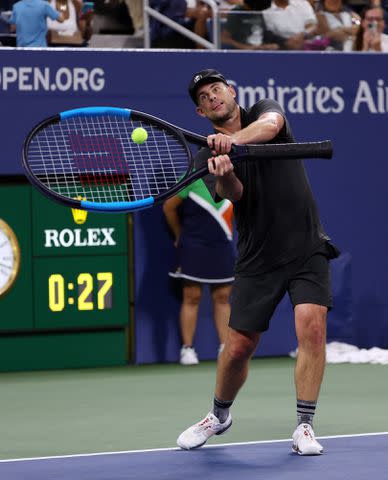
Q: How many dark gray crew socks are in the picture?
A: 2